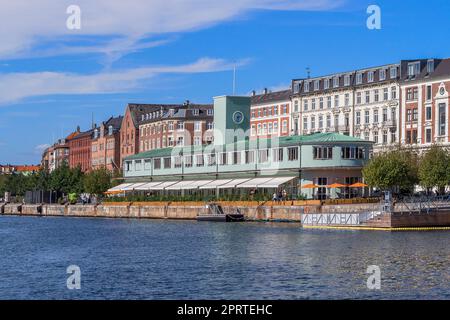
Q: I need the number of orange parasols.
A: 3